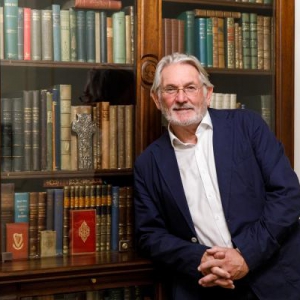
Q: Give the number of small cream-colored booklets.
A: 1